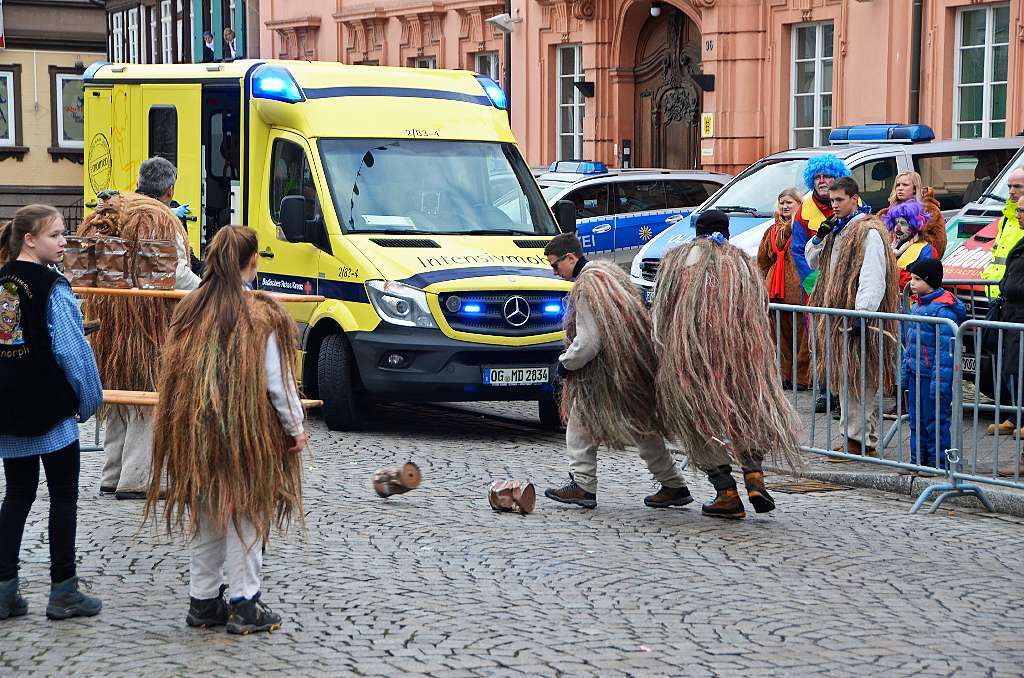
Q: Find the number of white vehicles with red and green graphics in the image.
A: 1